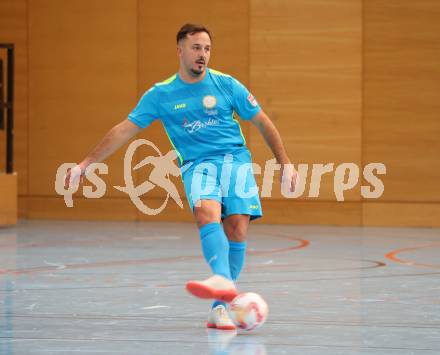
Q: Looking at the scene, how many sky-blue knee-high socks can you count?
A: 2